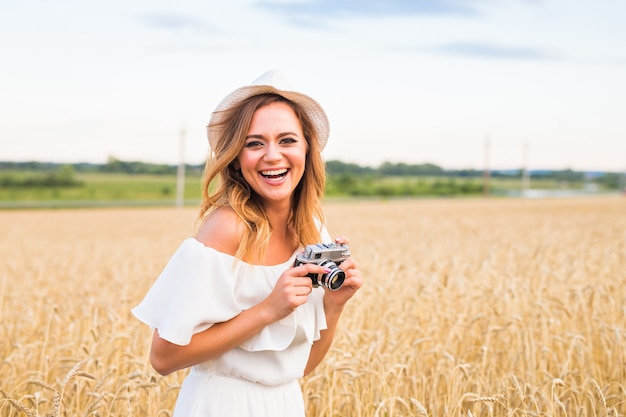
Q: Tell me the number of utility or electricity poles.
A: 3